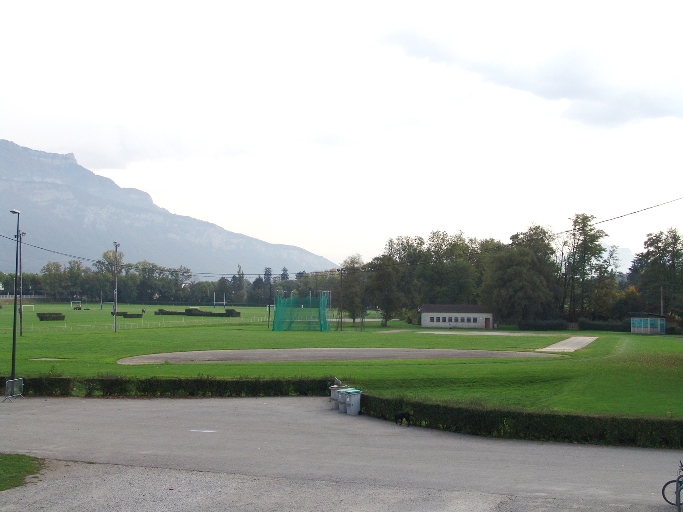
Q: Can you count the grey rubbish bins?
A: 3